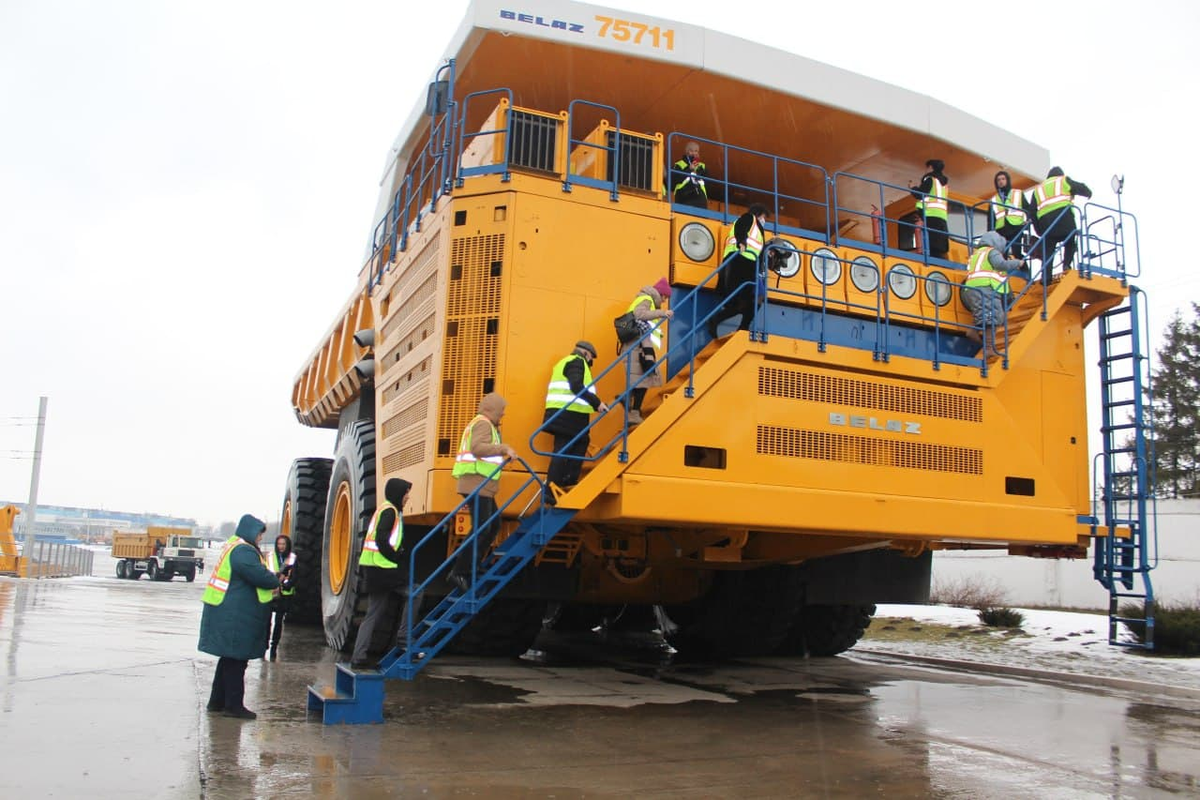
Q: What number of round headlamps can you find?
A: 6